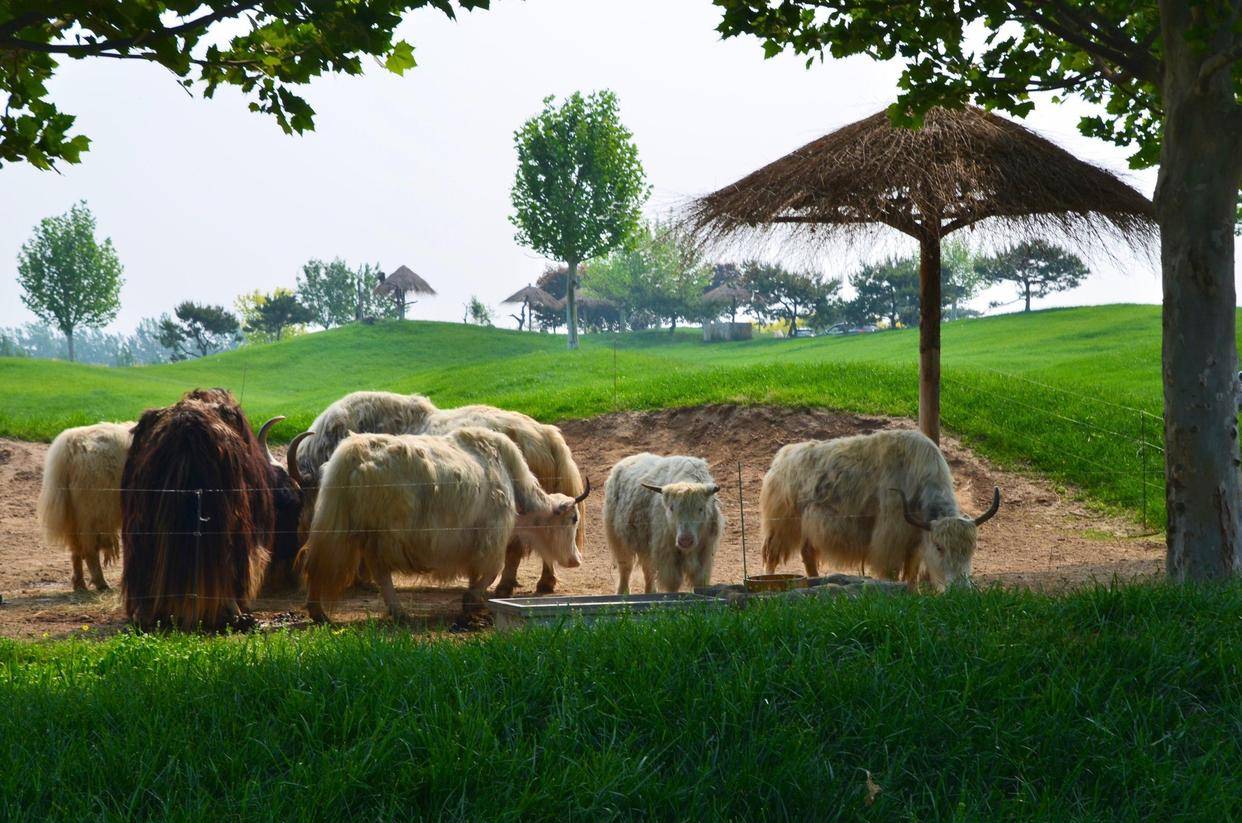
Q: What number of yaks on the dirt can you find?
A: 6